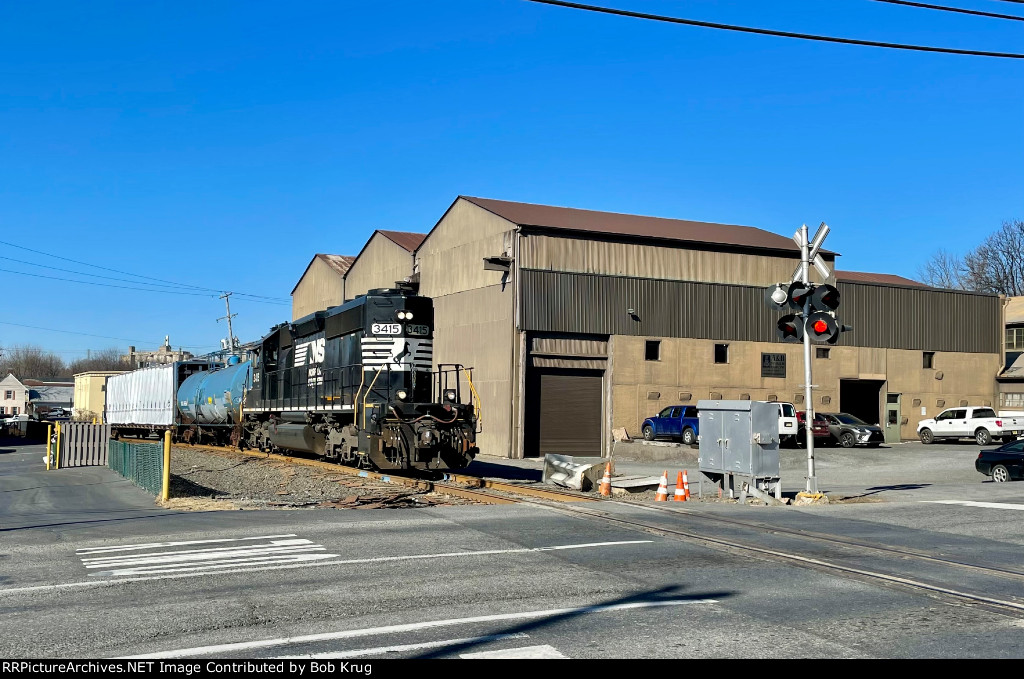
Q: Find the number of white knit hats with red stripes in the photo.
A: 0